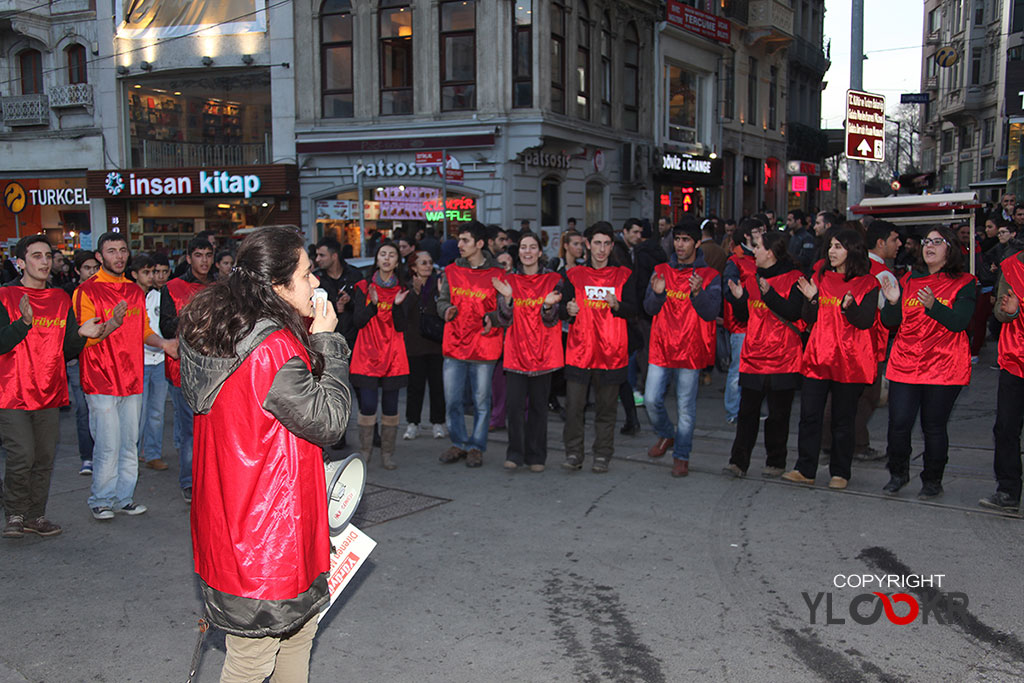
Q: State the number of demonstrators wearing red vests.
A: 15